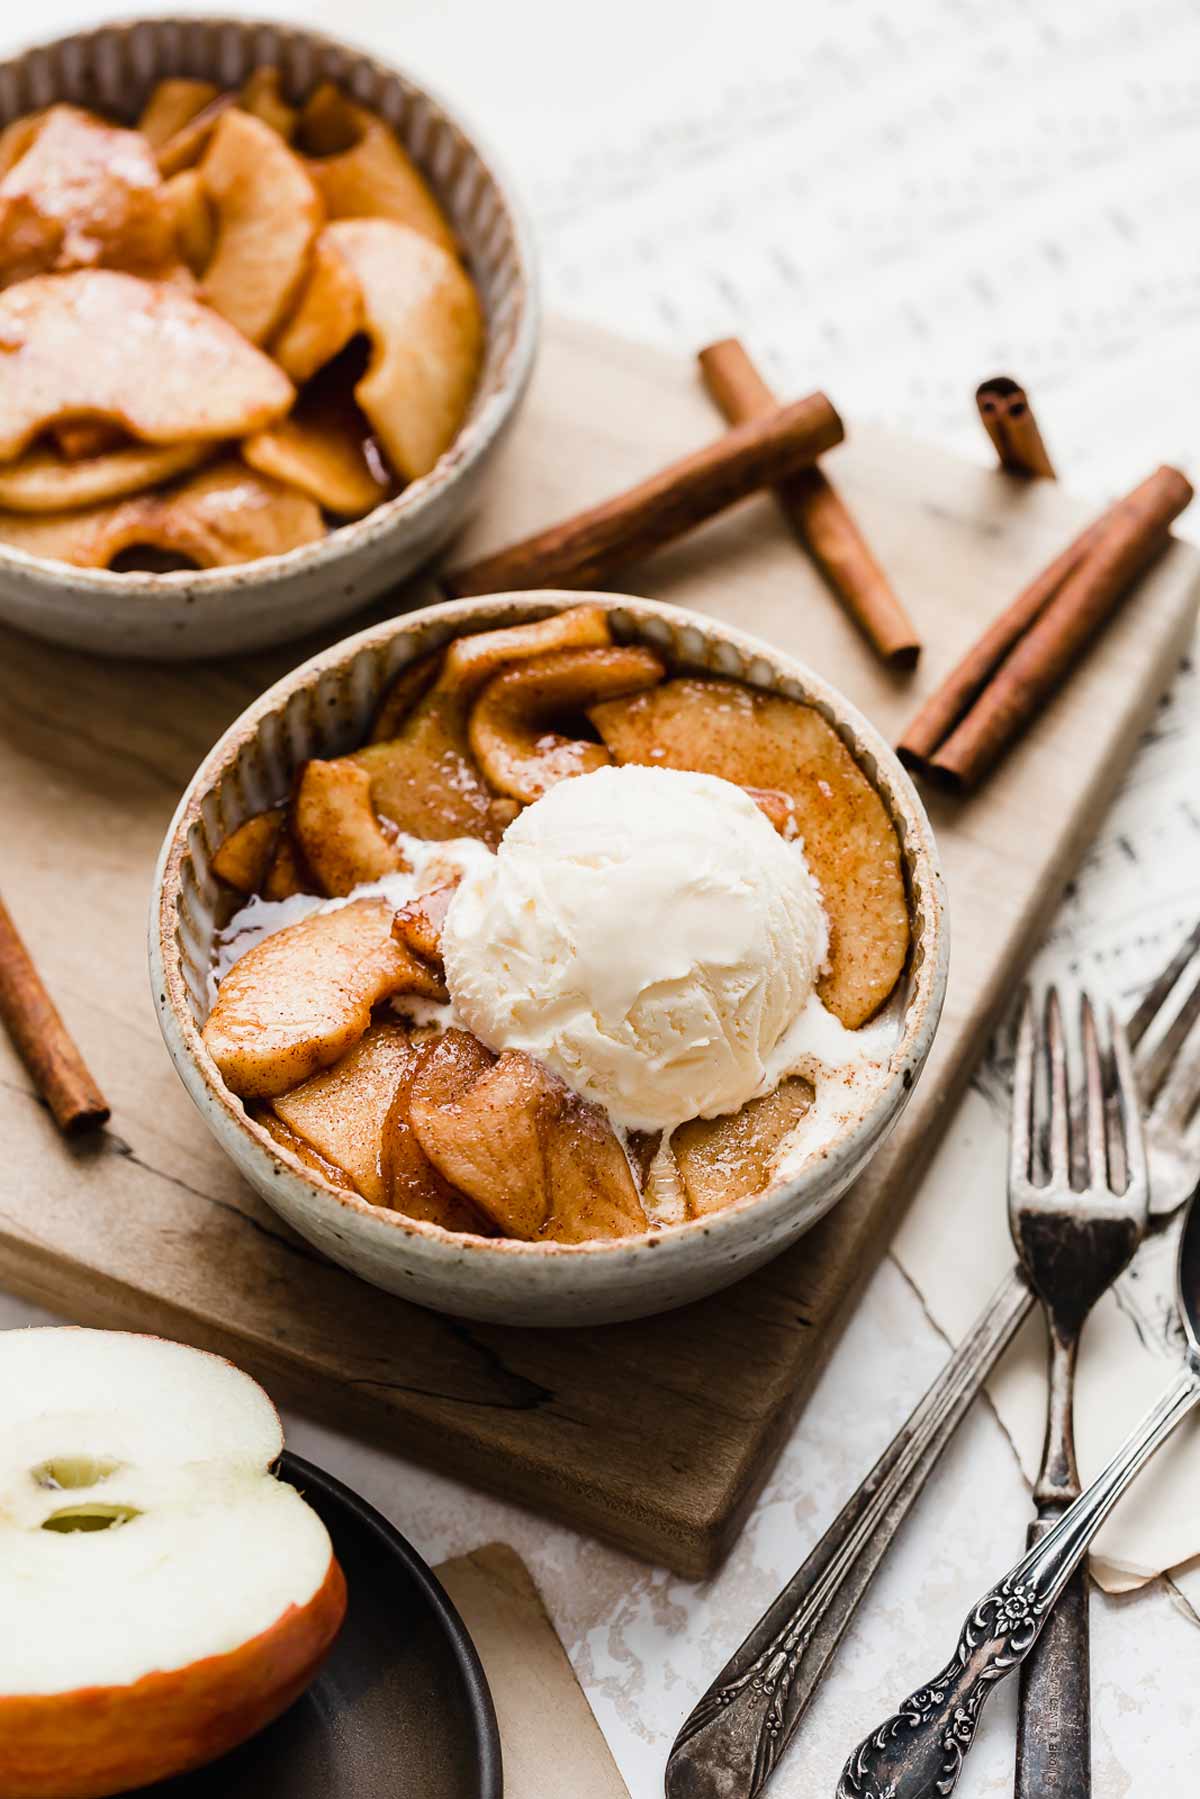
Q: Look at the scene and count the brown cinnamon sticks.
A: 6